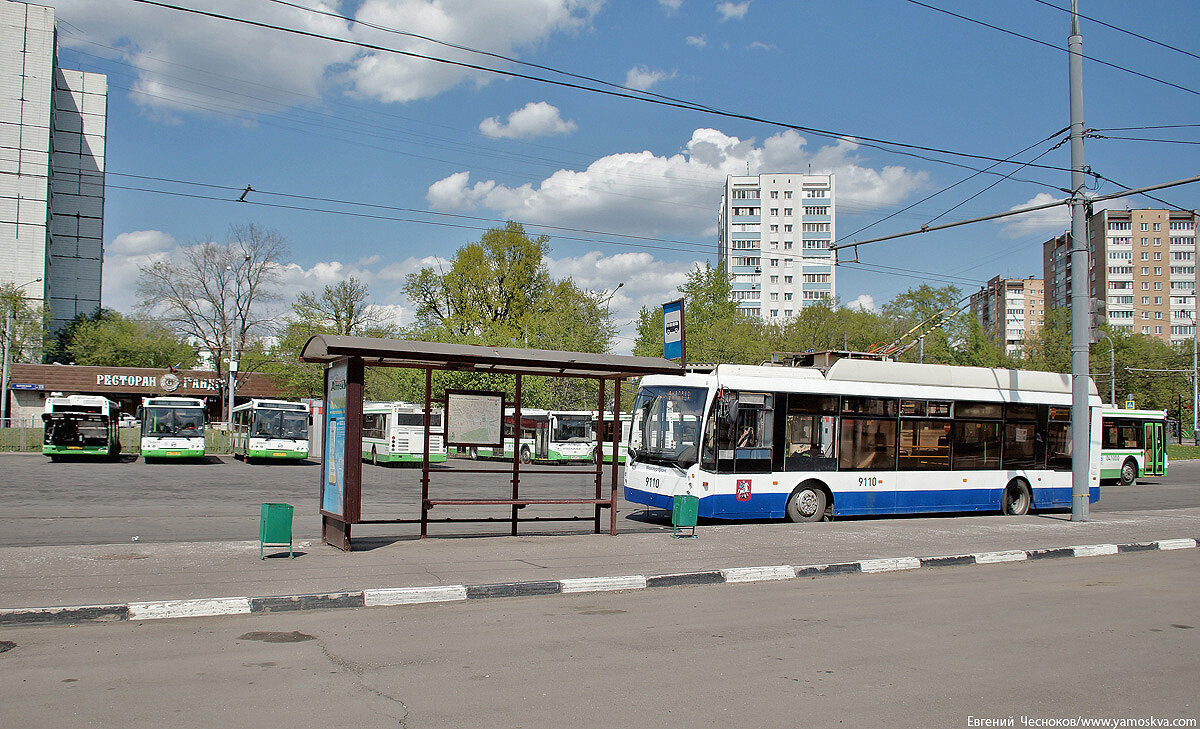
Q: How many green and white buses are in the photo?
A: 7